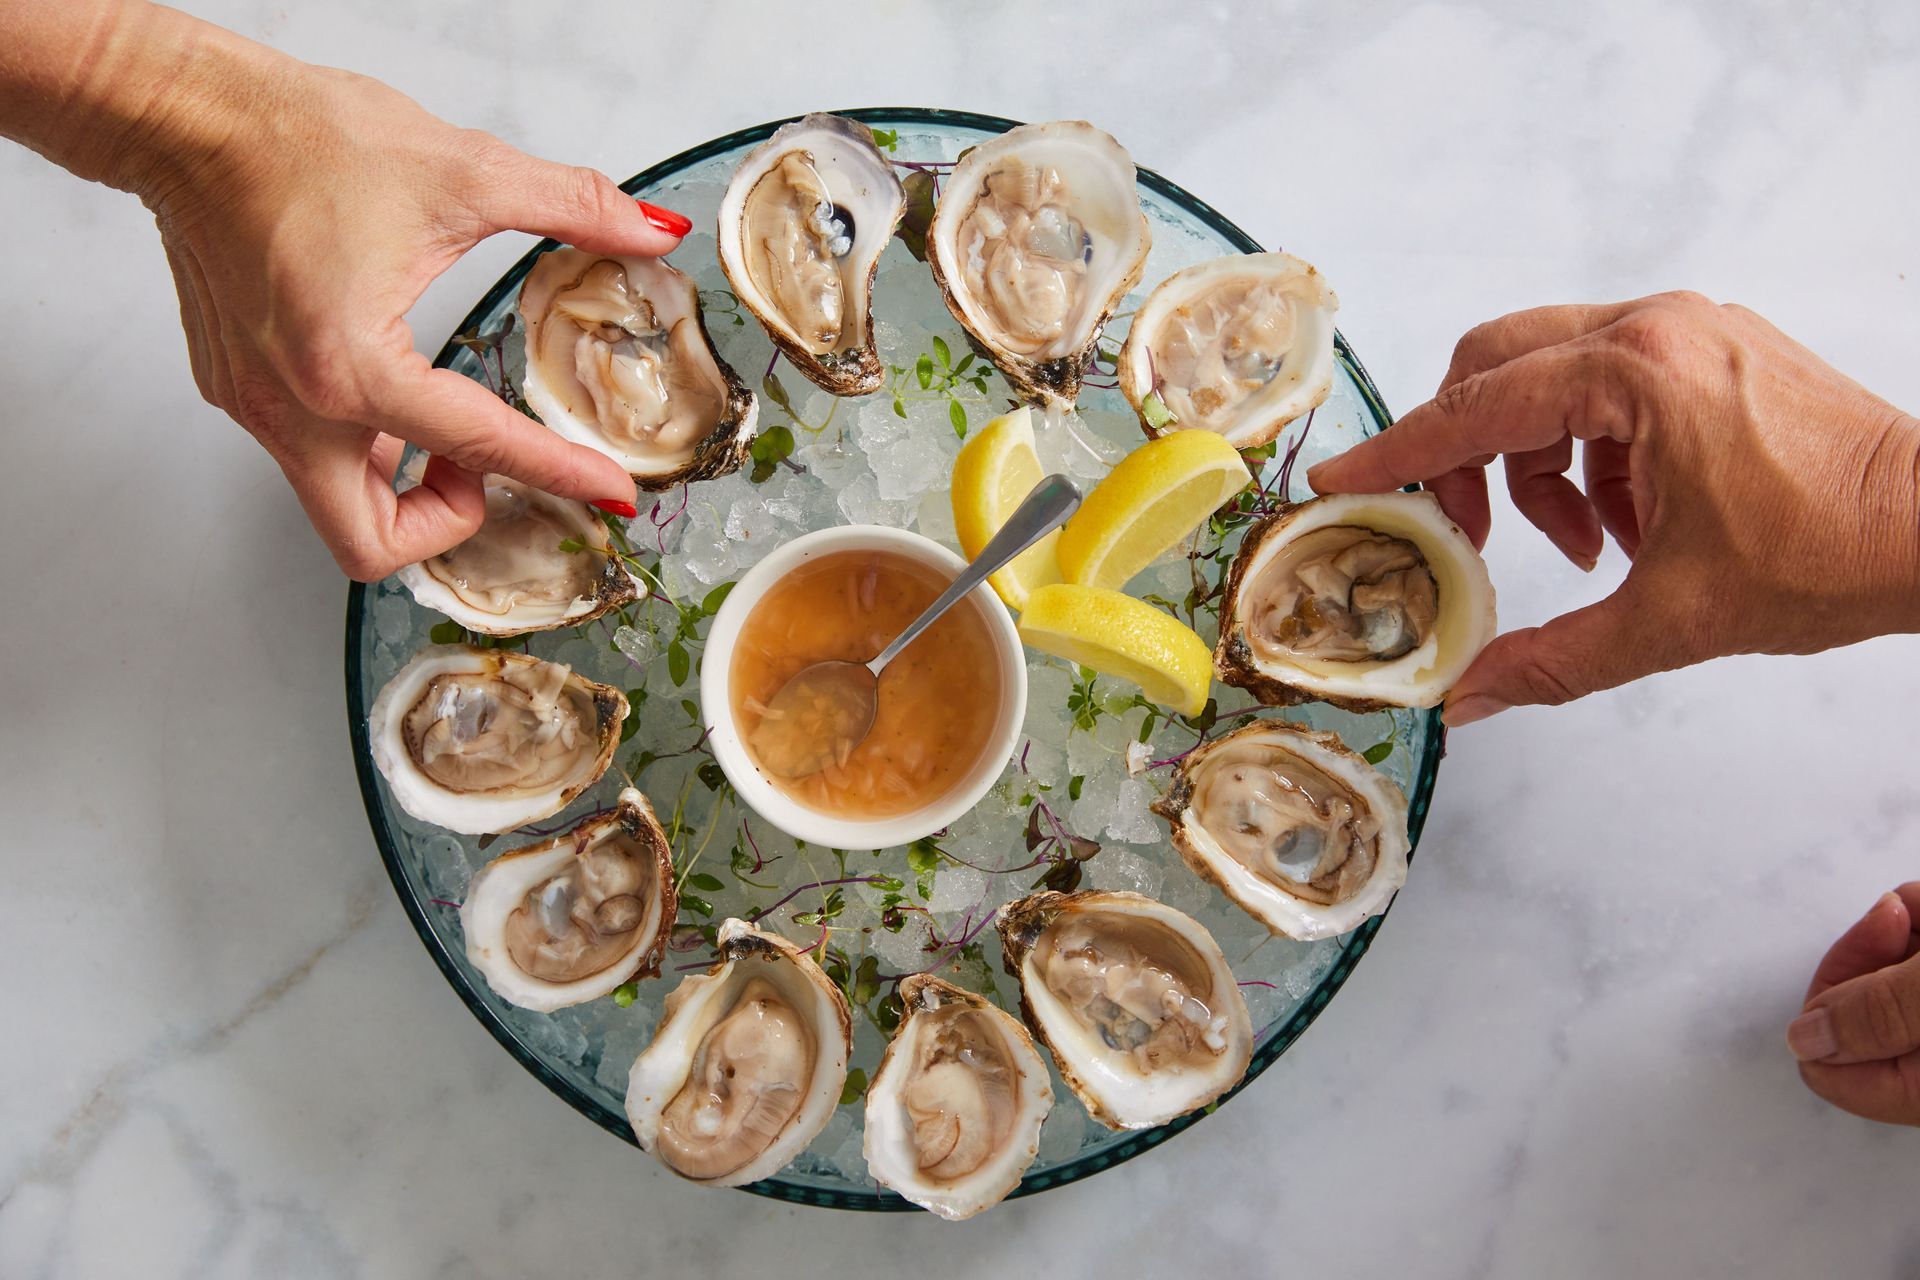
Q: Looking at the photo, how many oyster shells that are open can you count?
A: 12